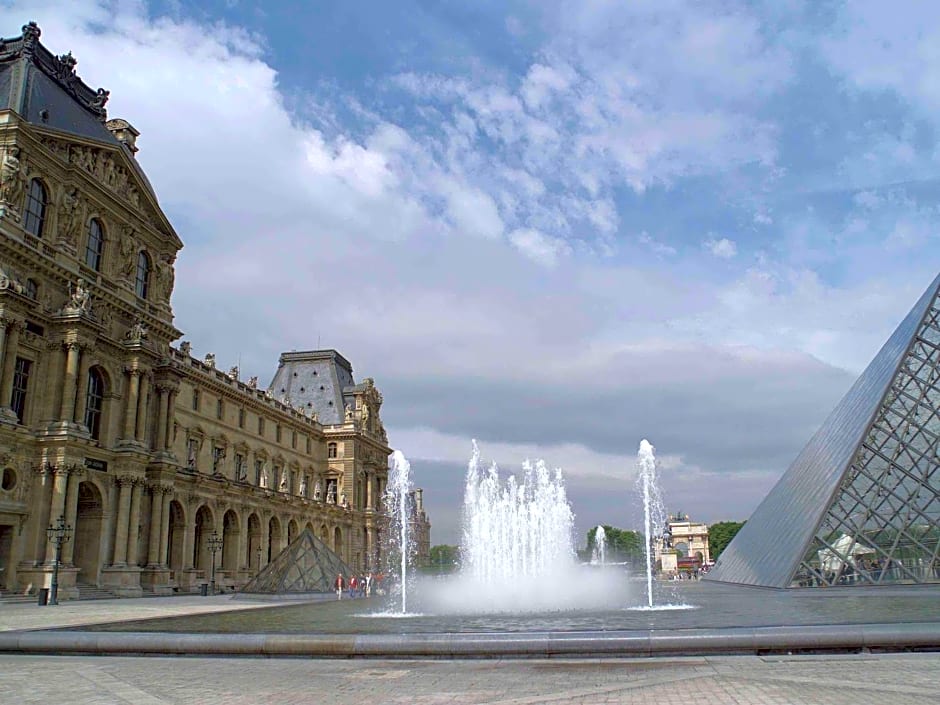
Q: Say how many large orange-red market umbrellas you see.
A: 0